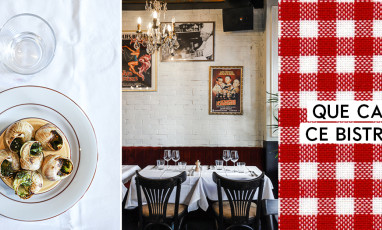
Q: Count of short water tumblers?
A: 5